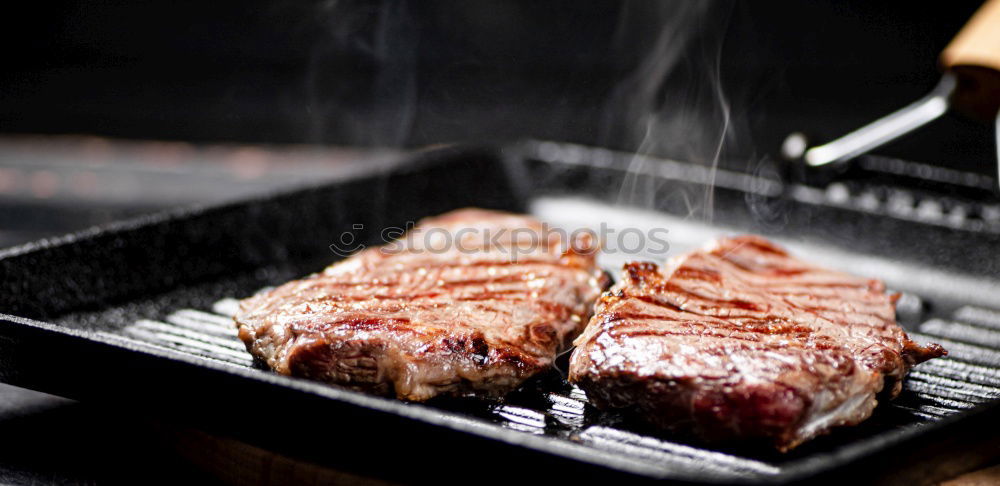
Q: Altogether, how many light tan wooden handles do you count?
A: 1